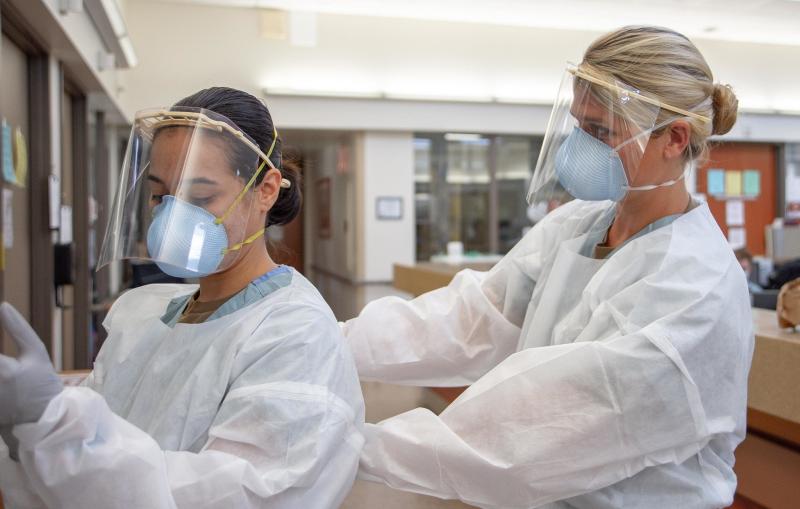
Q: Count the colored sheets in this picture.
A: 5